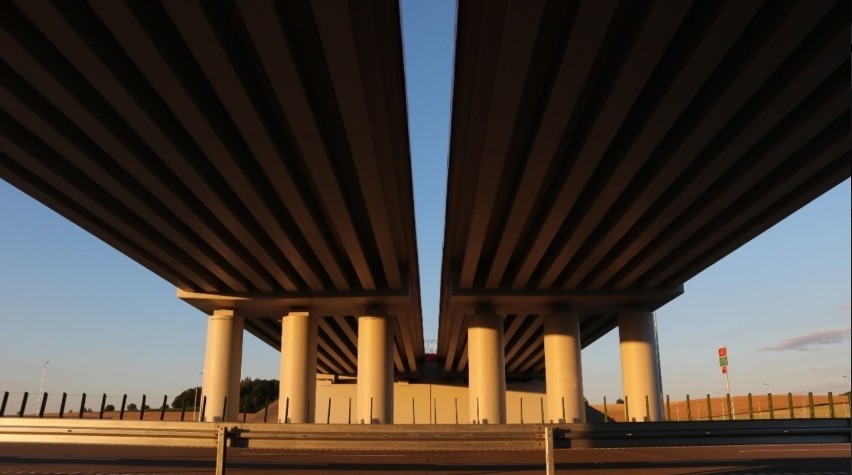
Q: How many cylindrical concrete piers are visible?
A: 6